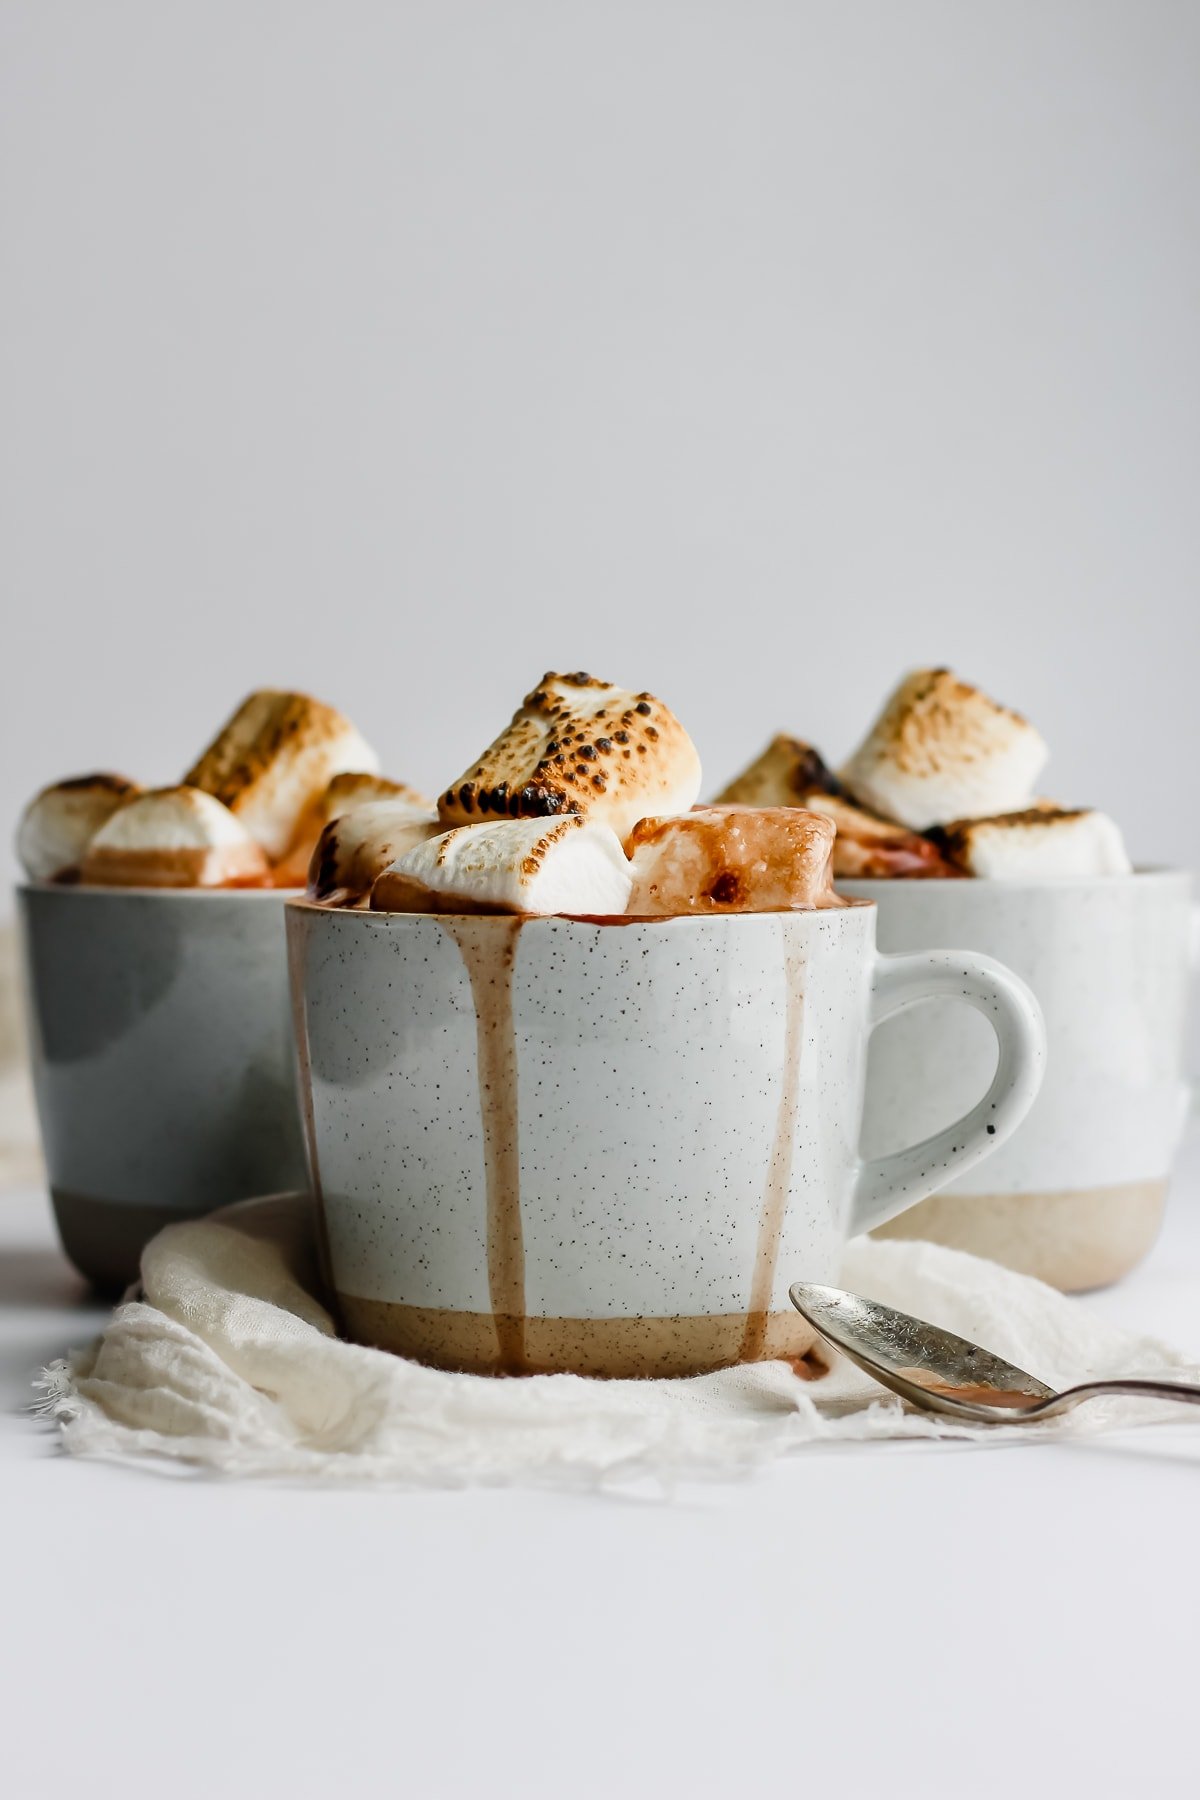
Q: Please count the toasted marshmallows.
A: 12